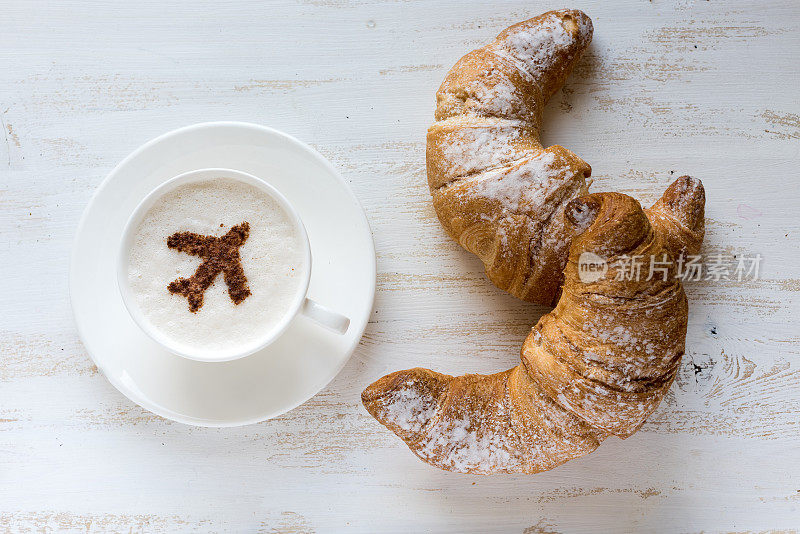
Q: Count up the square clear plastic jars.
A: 0